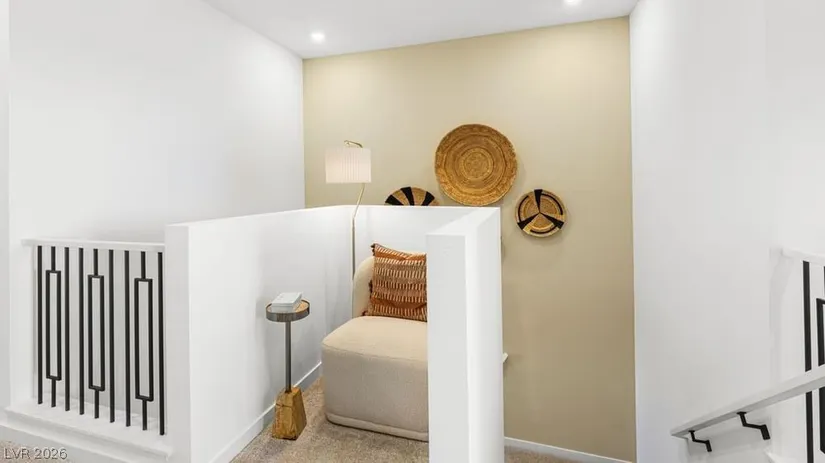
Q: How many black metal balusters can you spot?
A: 11